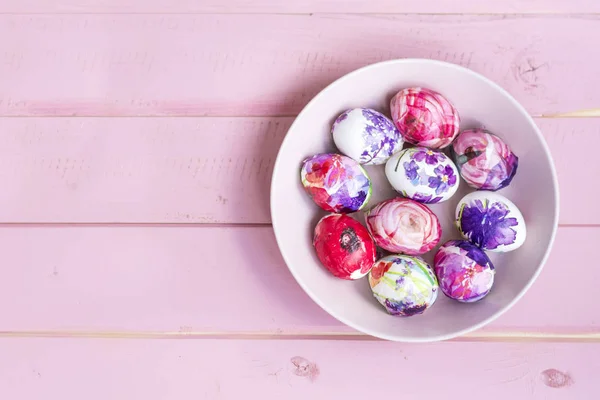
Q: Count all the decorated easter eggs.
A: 10